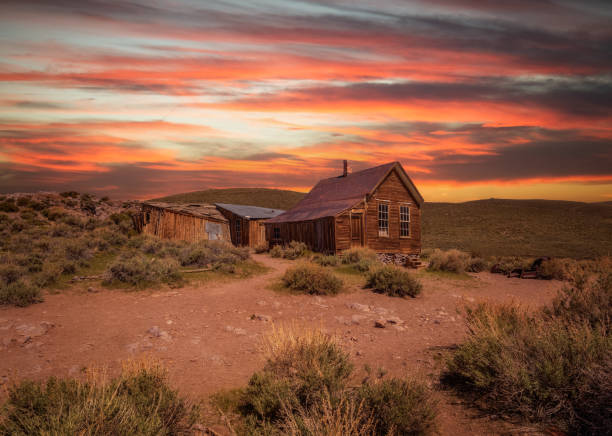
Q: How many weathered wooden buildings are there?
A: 3